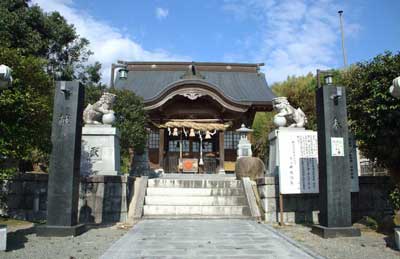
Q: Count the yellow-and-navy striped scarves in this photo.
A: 0